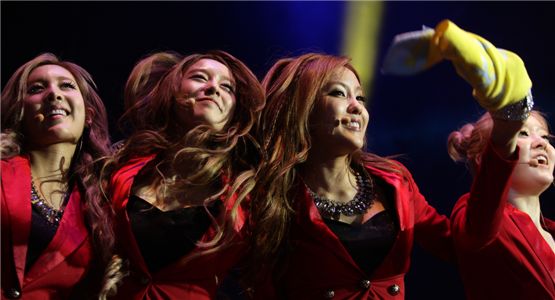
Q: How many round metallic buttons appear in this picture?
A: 4